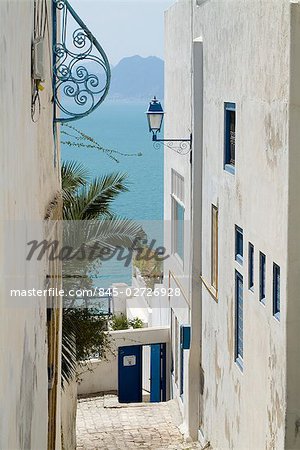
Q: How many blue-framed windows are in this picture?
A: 6